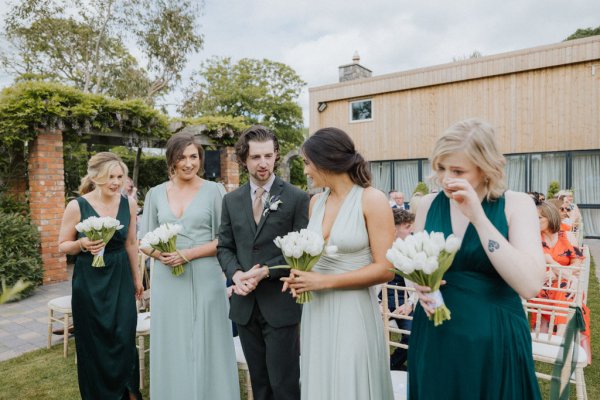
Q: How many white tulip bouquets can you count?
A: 4